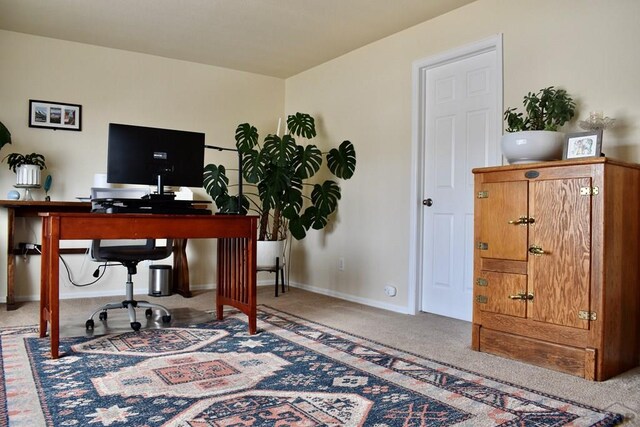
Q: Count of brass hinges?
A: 6